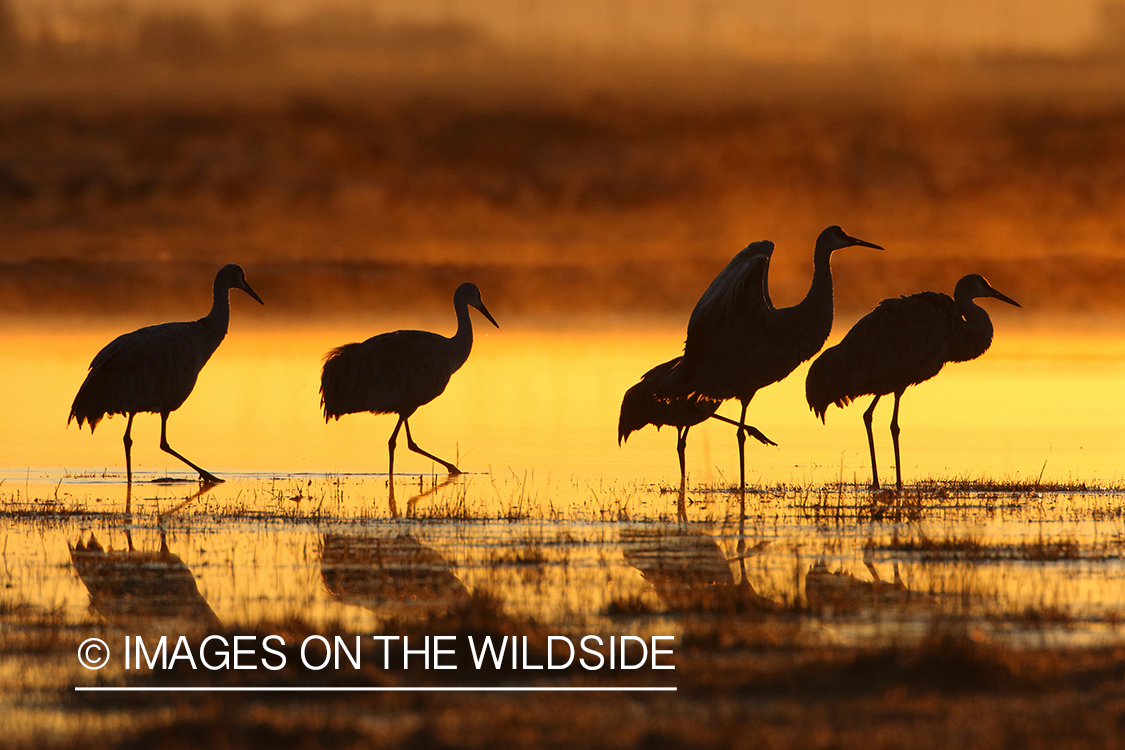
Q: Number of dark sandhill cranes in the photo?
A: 5